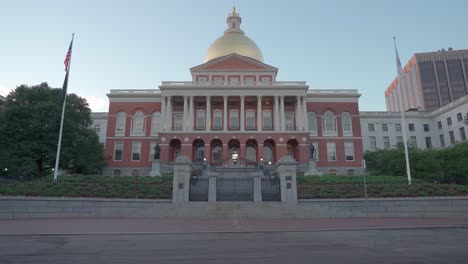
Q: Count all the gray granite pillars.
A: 4